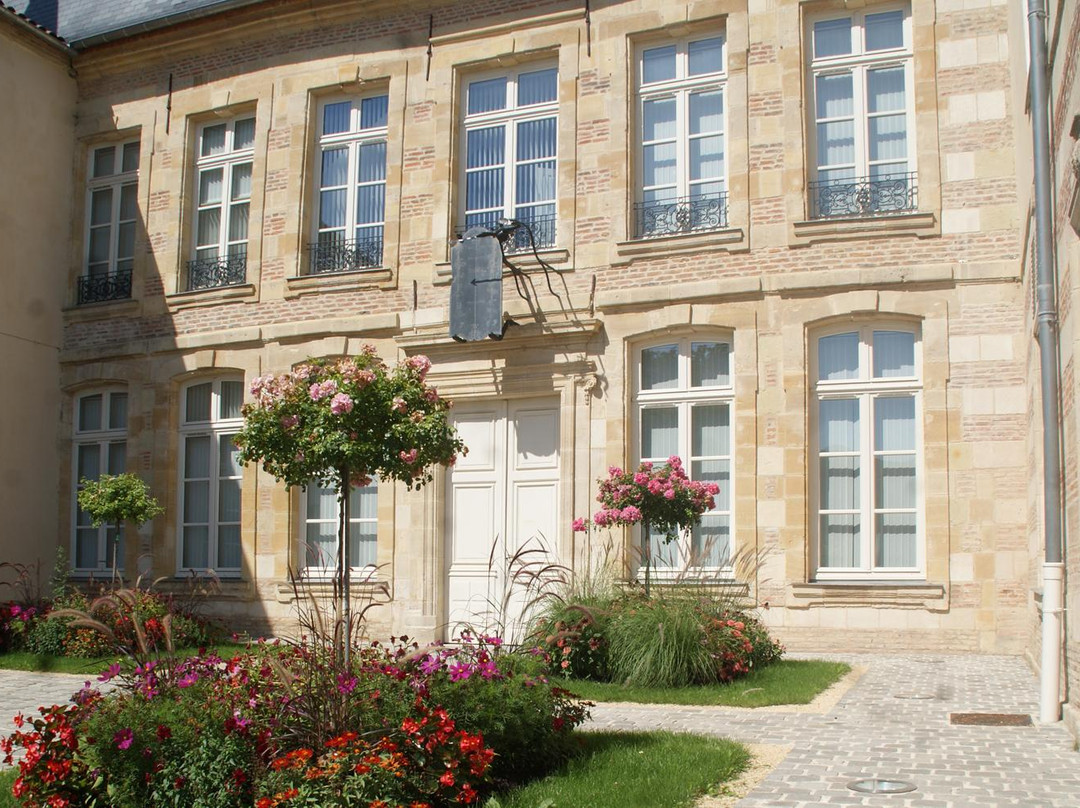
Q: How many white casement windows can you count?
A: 11